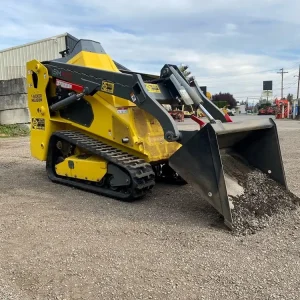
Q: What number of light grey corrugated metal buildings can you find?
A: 1